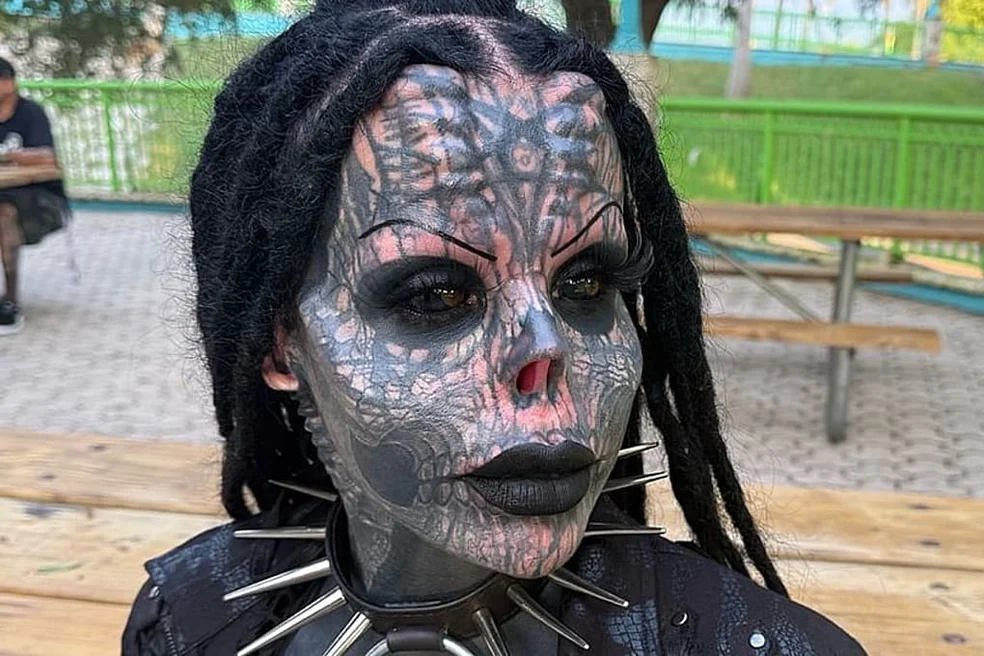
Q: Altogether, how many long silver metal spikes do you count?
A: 11